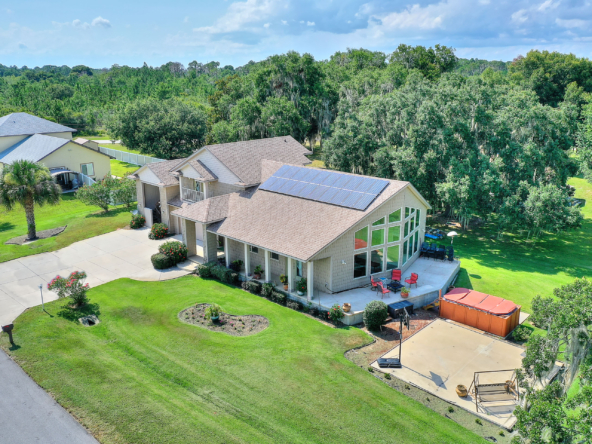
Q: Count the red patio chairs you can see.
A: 4